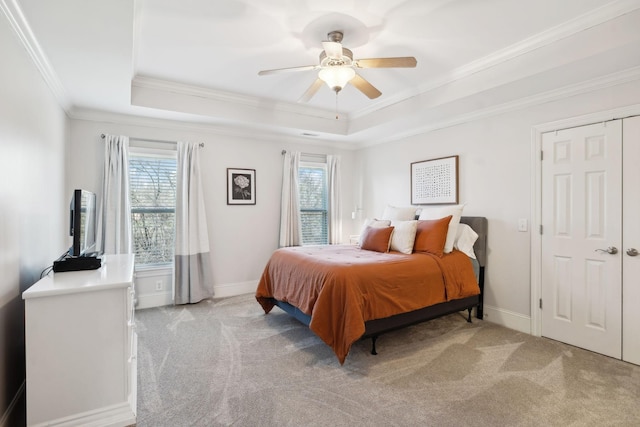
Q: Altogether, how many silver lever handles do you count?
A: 2